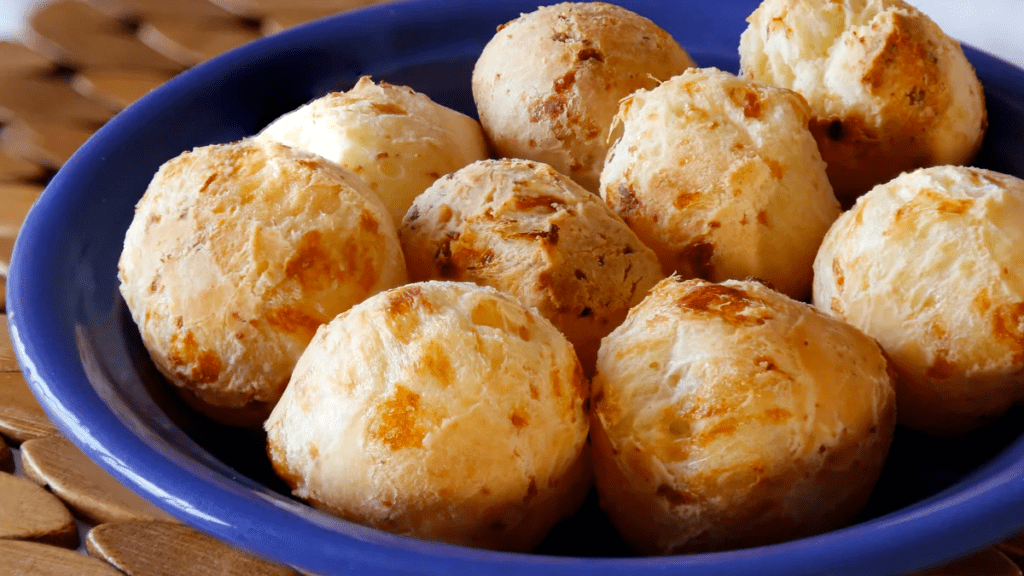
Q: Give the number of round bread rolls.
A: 9